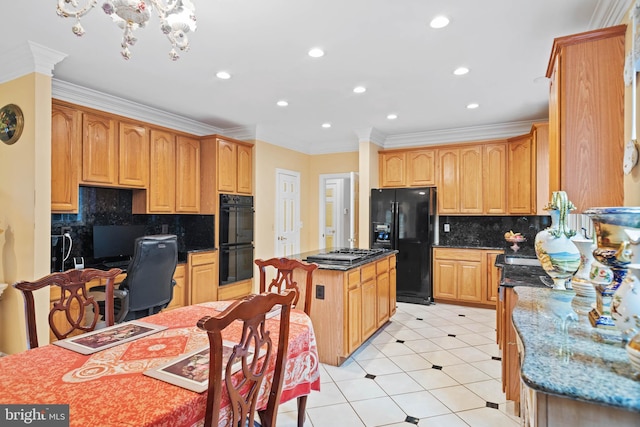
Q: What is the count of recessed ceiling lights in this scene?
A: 9